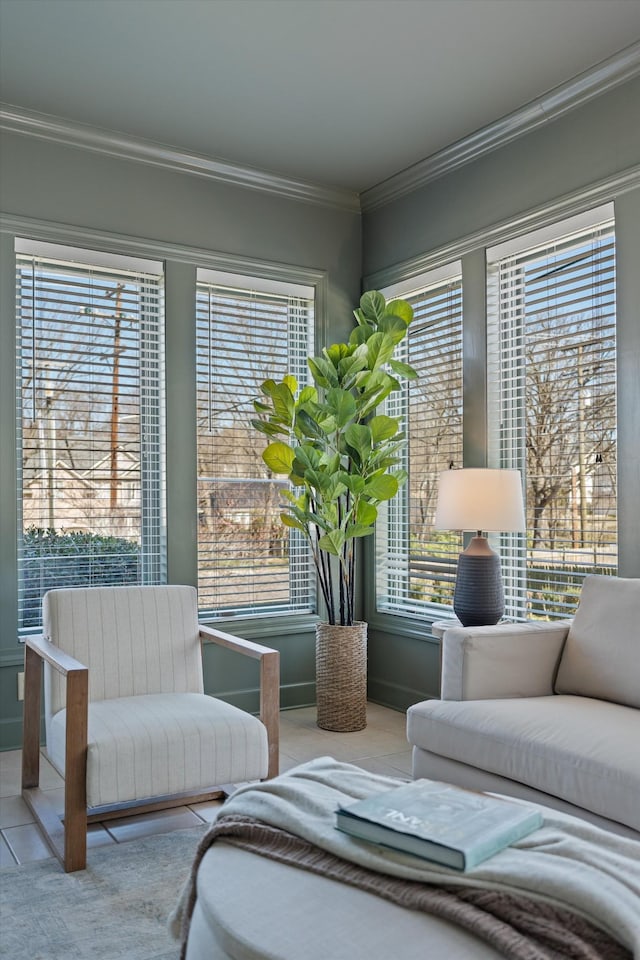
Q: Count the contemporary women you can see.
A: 0